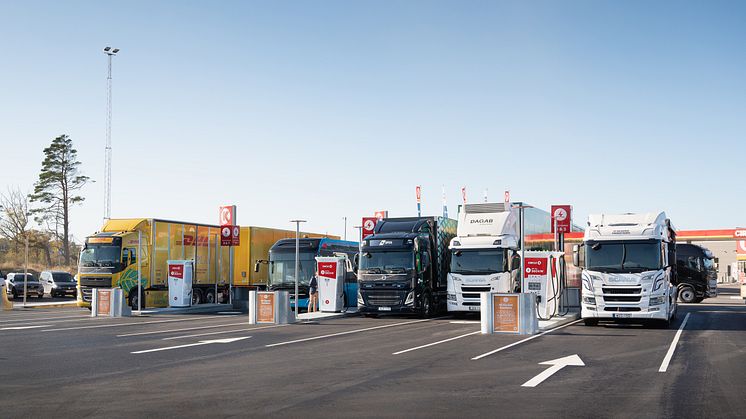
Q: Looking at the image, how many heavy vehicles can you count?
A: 6